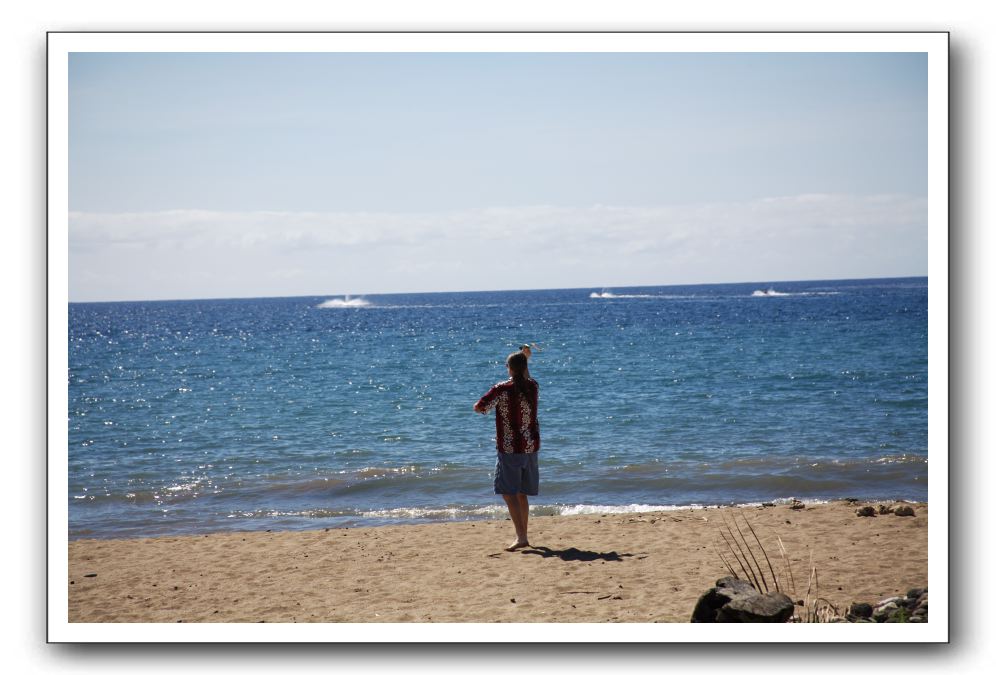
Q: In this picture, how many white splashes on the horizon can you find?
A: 3